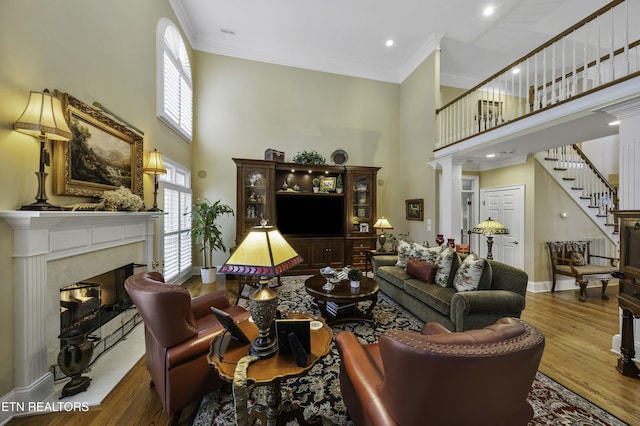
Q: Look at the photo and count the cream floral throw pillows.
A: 4